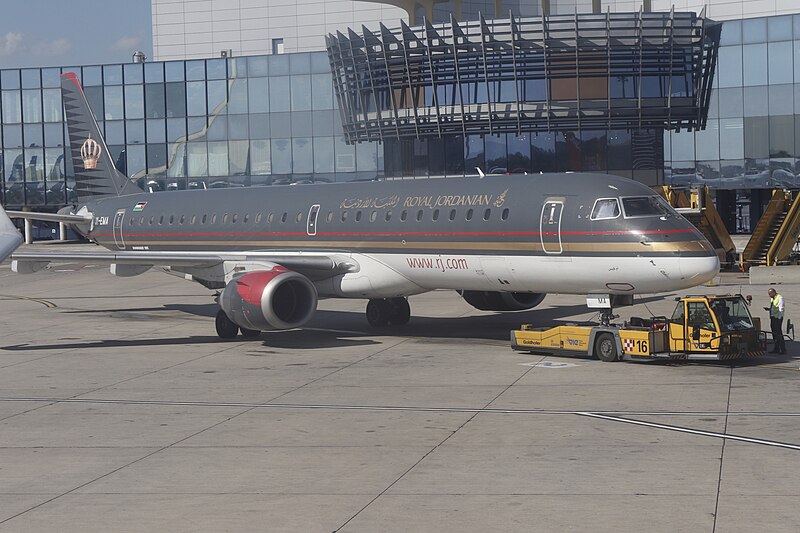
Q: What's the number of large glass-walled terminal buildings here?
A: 1